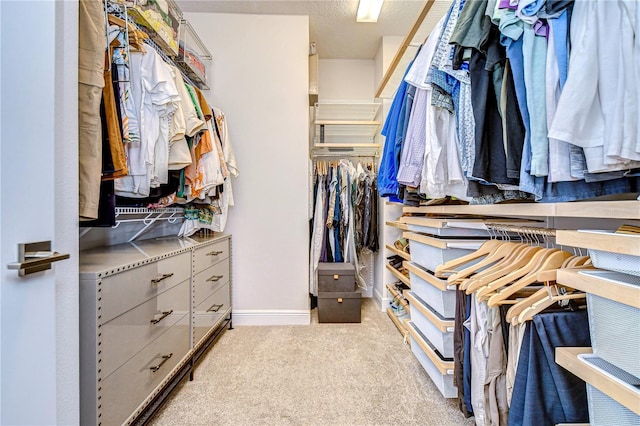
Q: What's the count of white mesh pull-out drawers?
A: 8